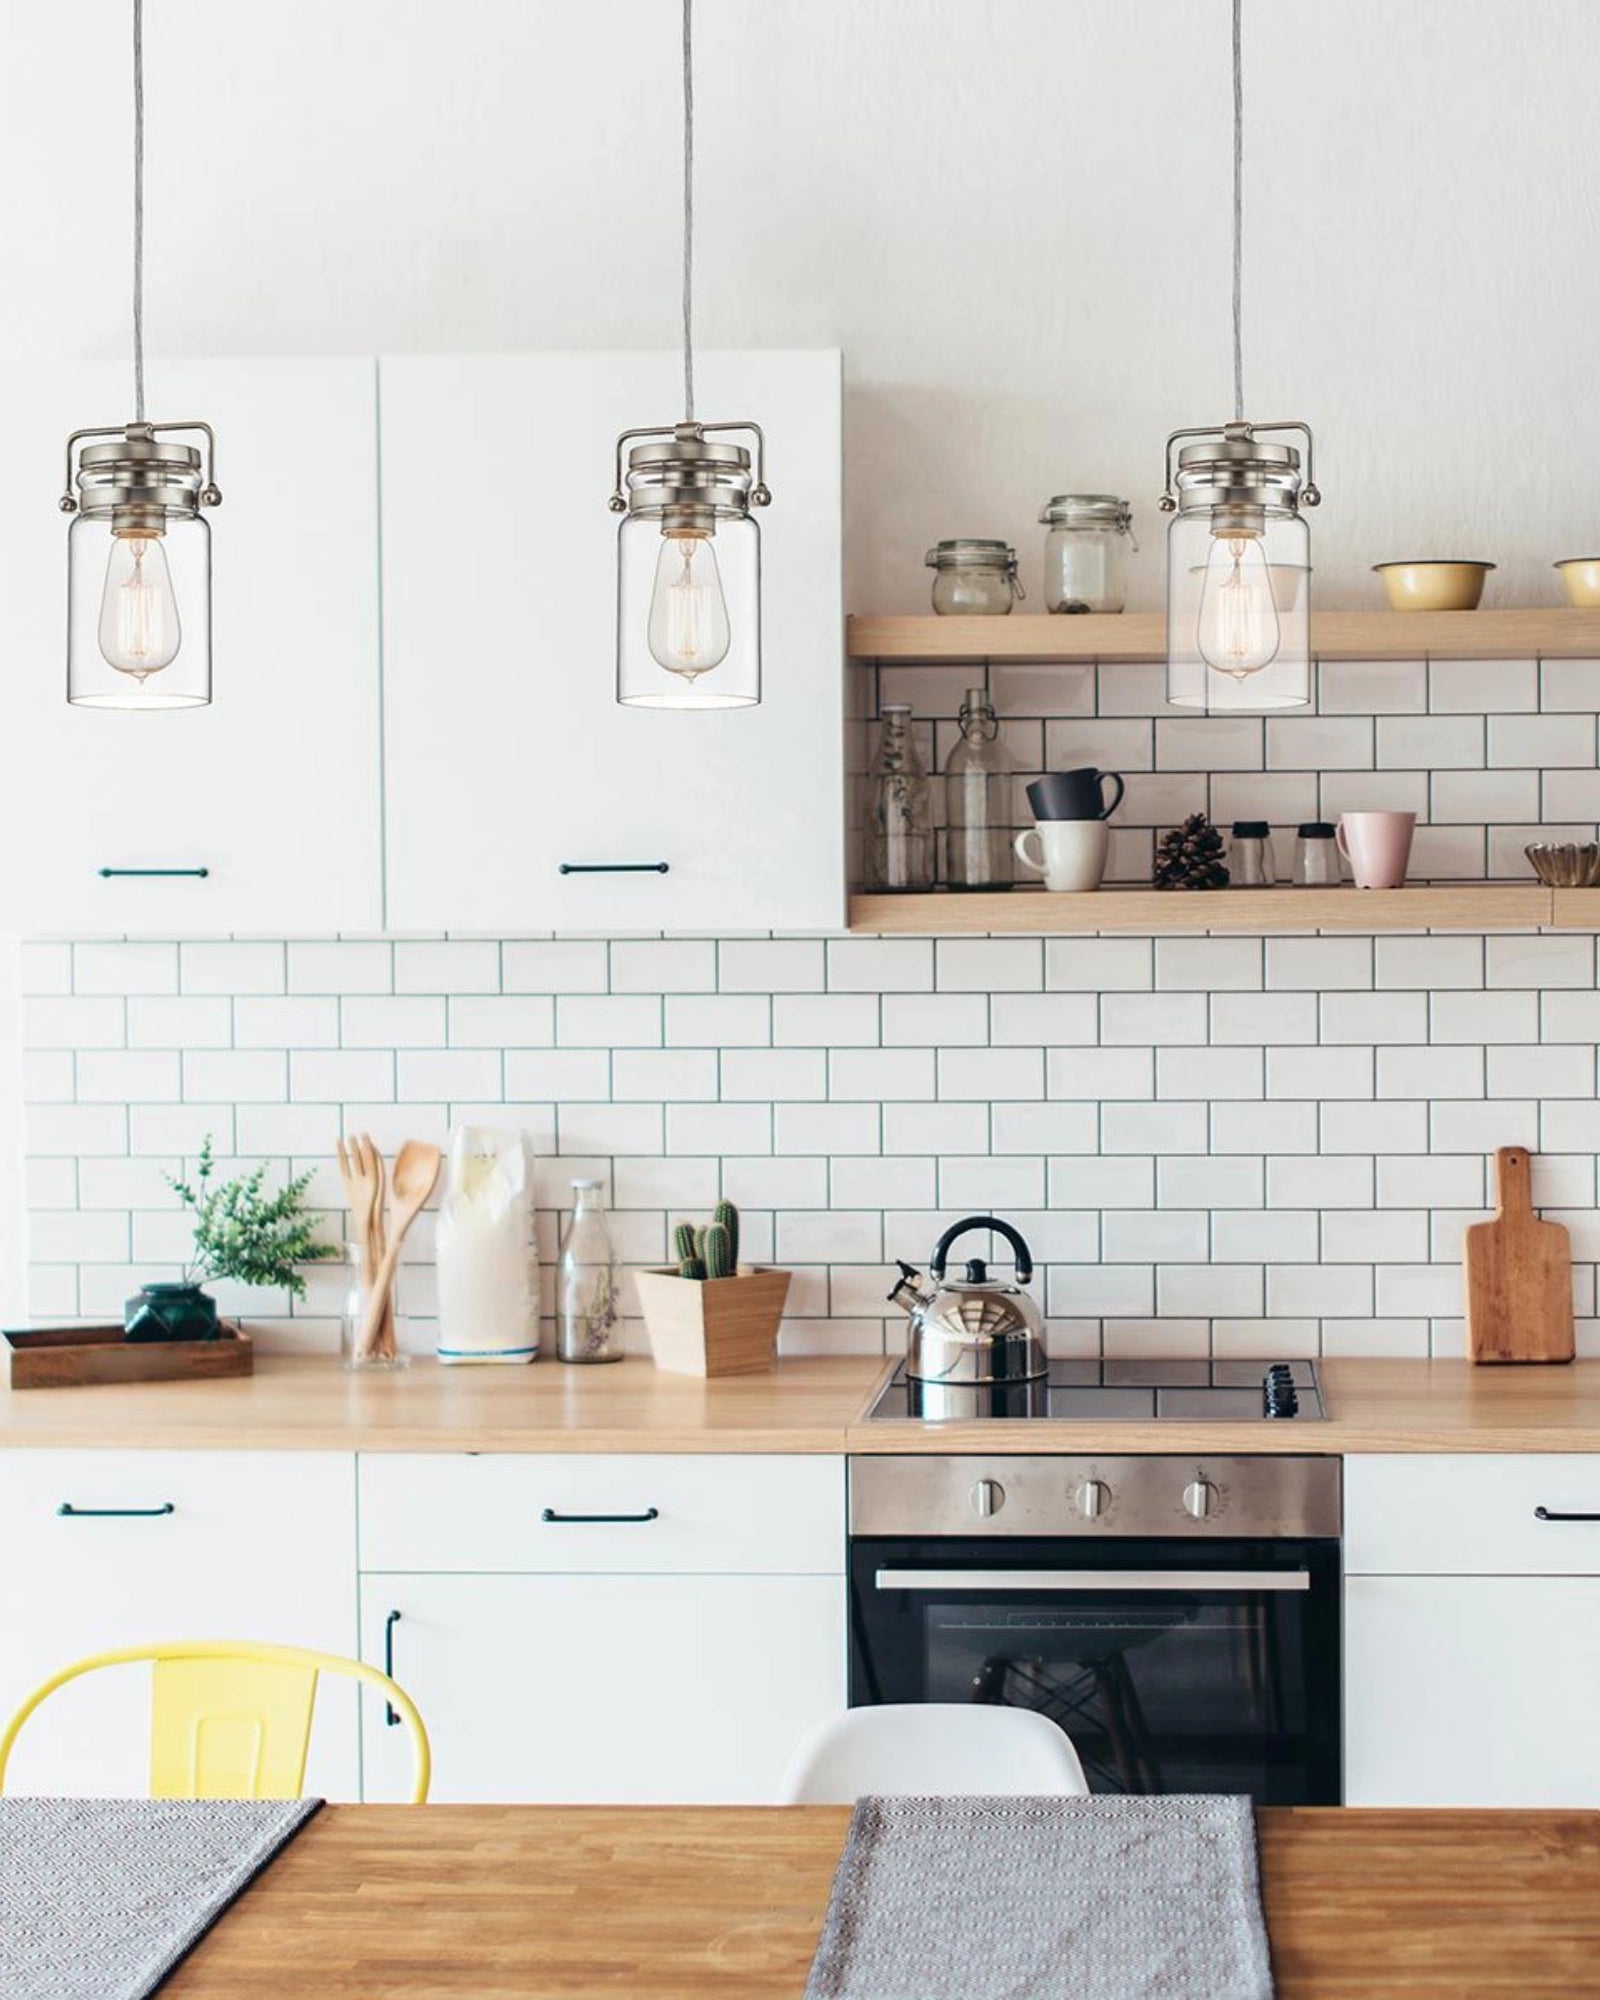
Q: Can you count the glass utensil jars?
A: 1